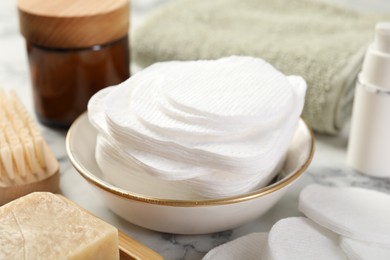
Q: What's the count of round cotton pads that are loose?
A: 4